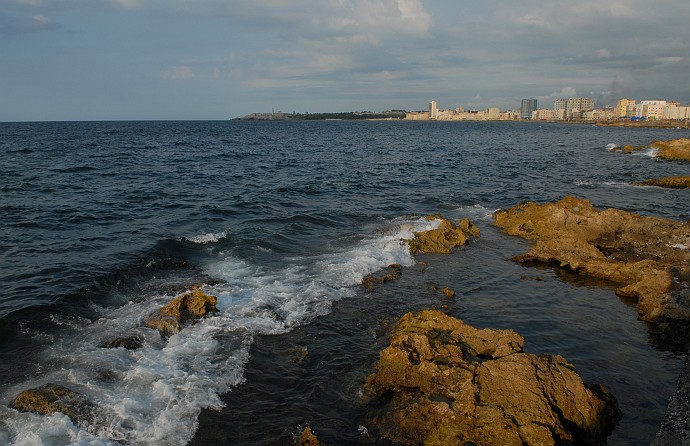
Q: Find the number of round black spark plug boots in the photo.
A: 0